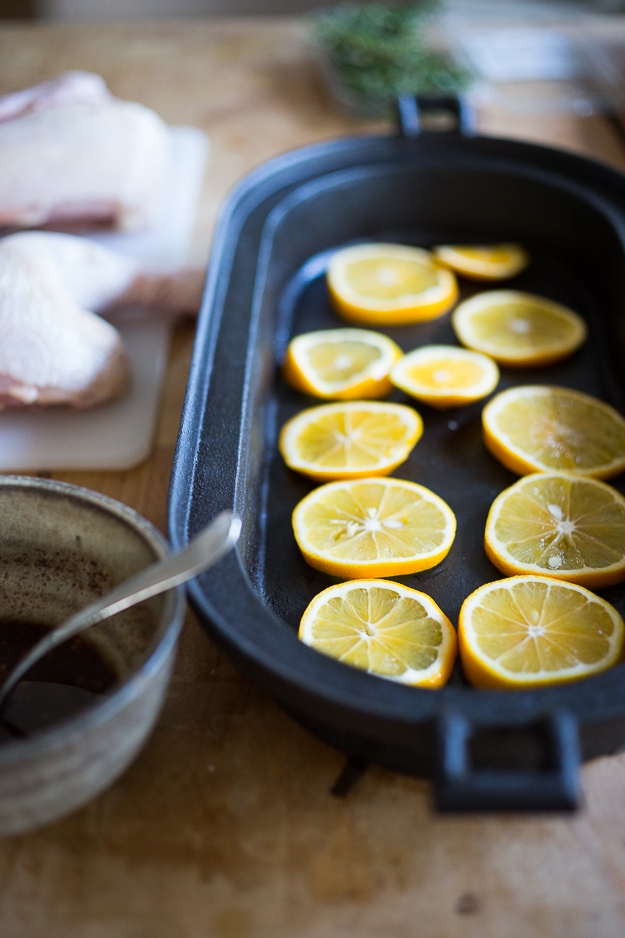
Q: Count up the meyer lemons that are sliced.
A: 11